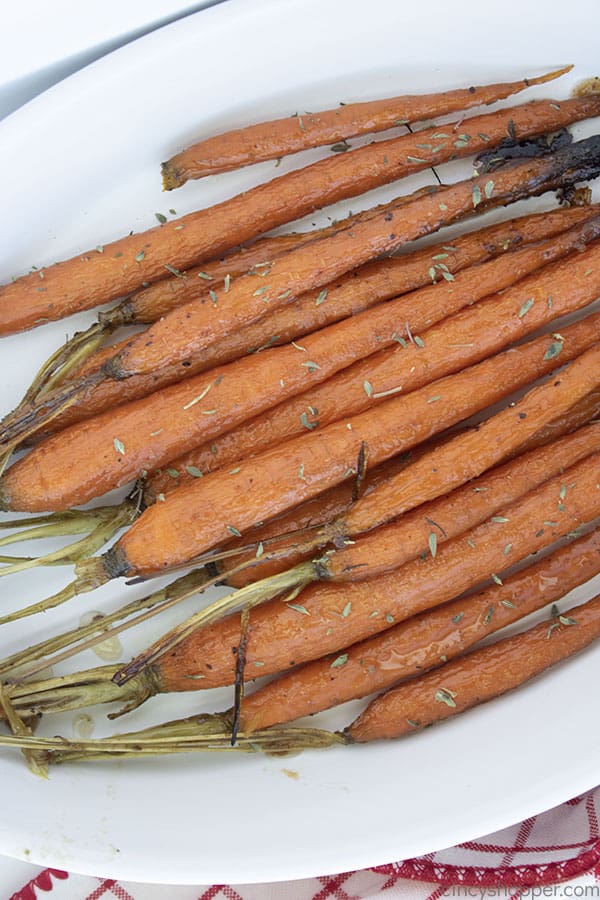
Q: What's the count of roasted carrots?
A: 14